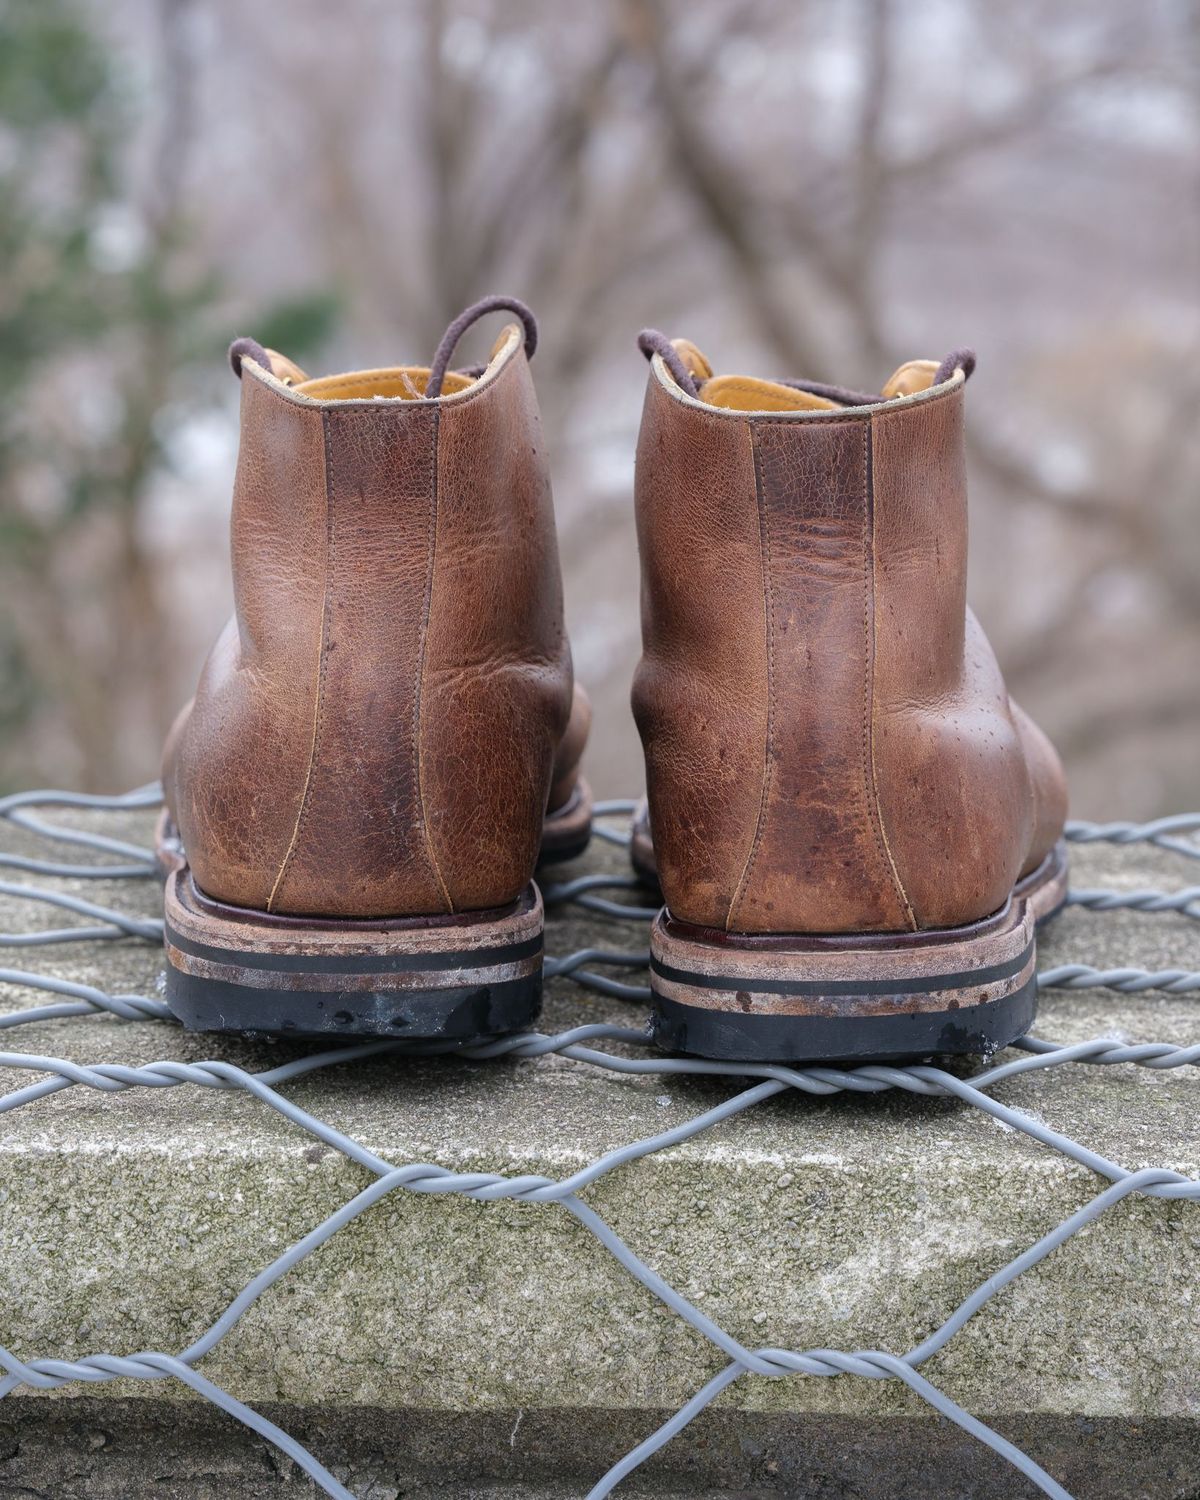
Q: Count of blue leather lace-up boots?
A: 0